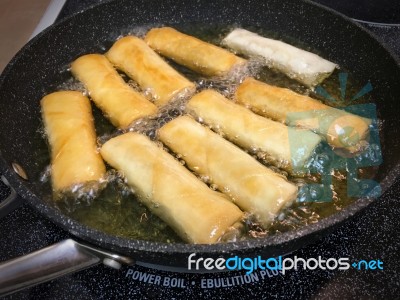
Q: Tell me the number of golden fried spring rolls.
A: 8